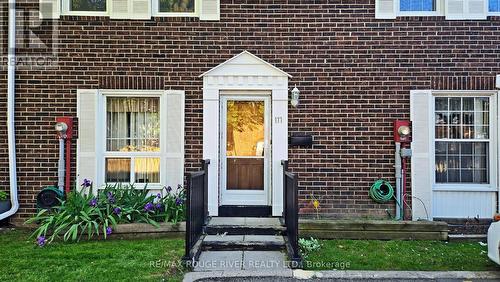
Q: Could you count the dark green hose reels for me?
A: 1